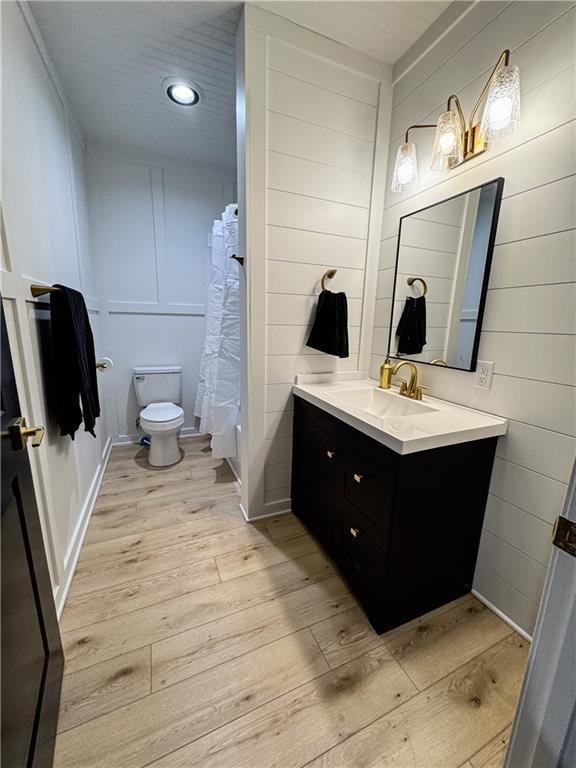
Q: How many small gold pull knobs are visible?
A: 3